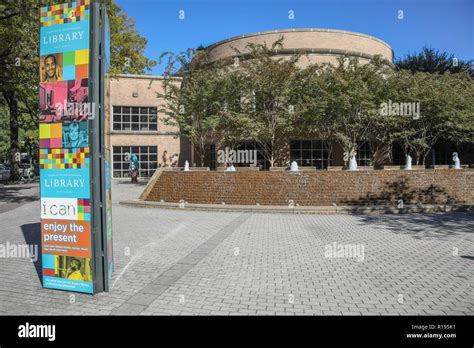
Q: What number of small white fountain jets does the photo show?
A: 6